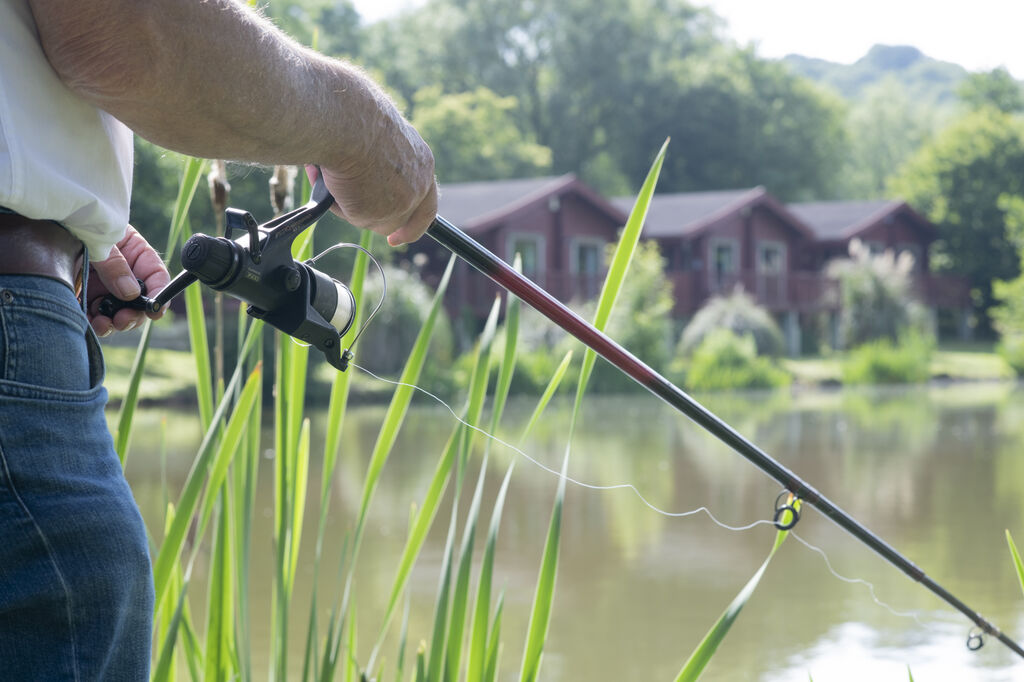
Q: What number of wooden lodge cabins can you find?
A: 3